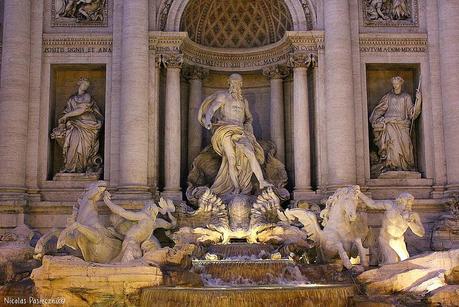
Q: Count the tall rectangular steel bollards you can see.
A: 0